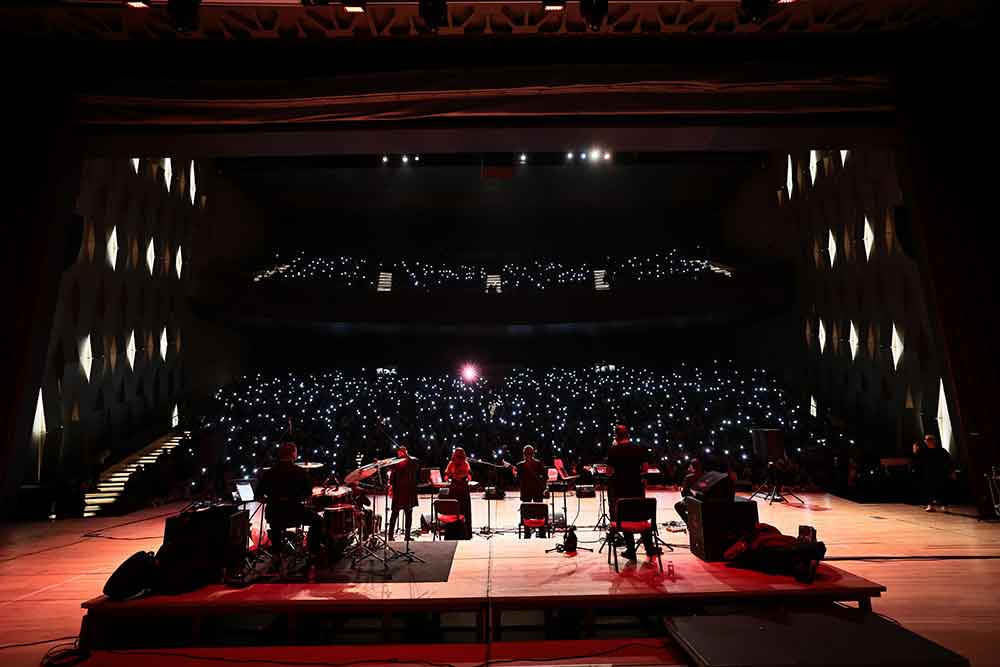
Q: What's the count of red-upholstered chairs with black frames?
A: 3